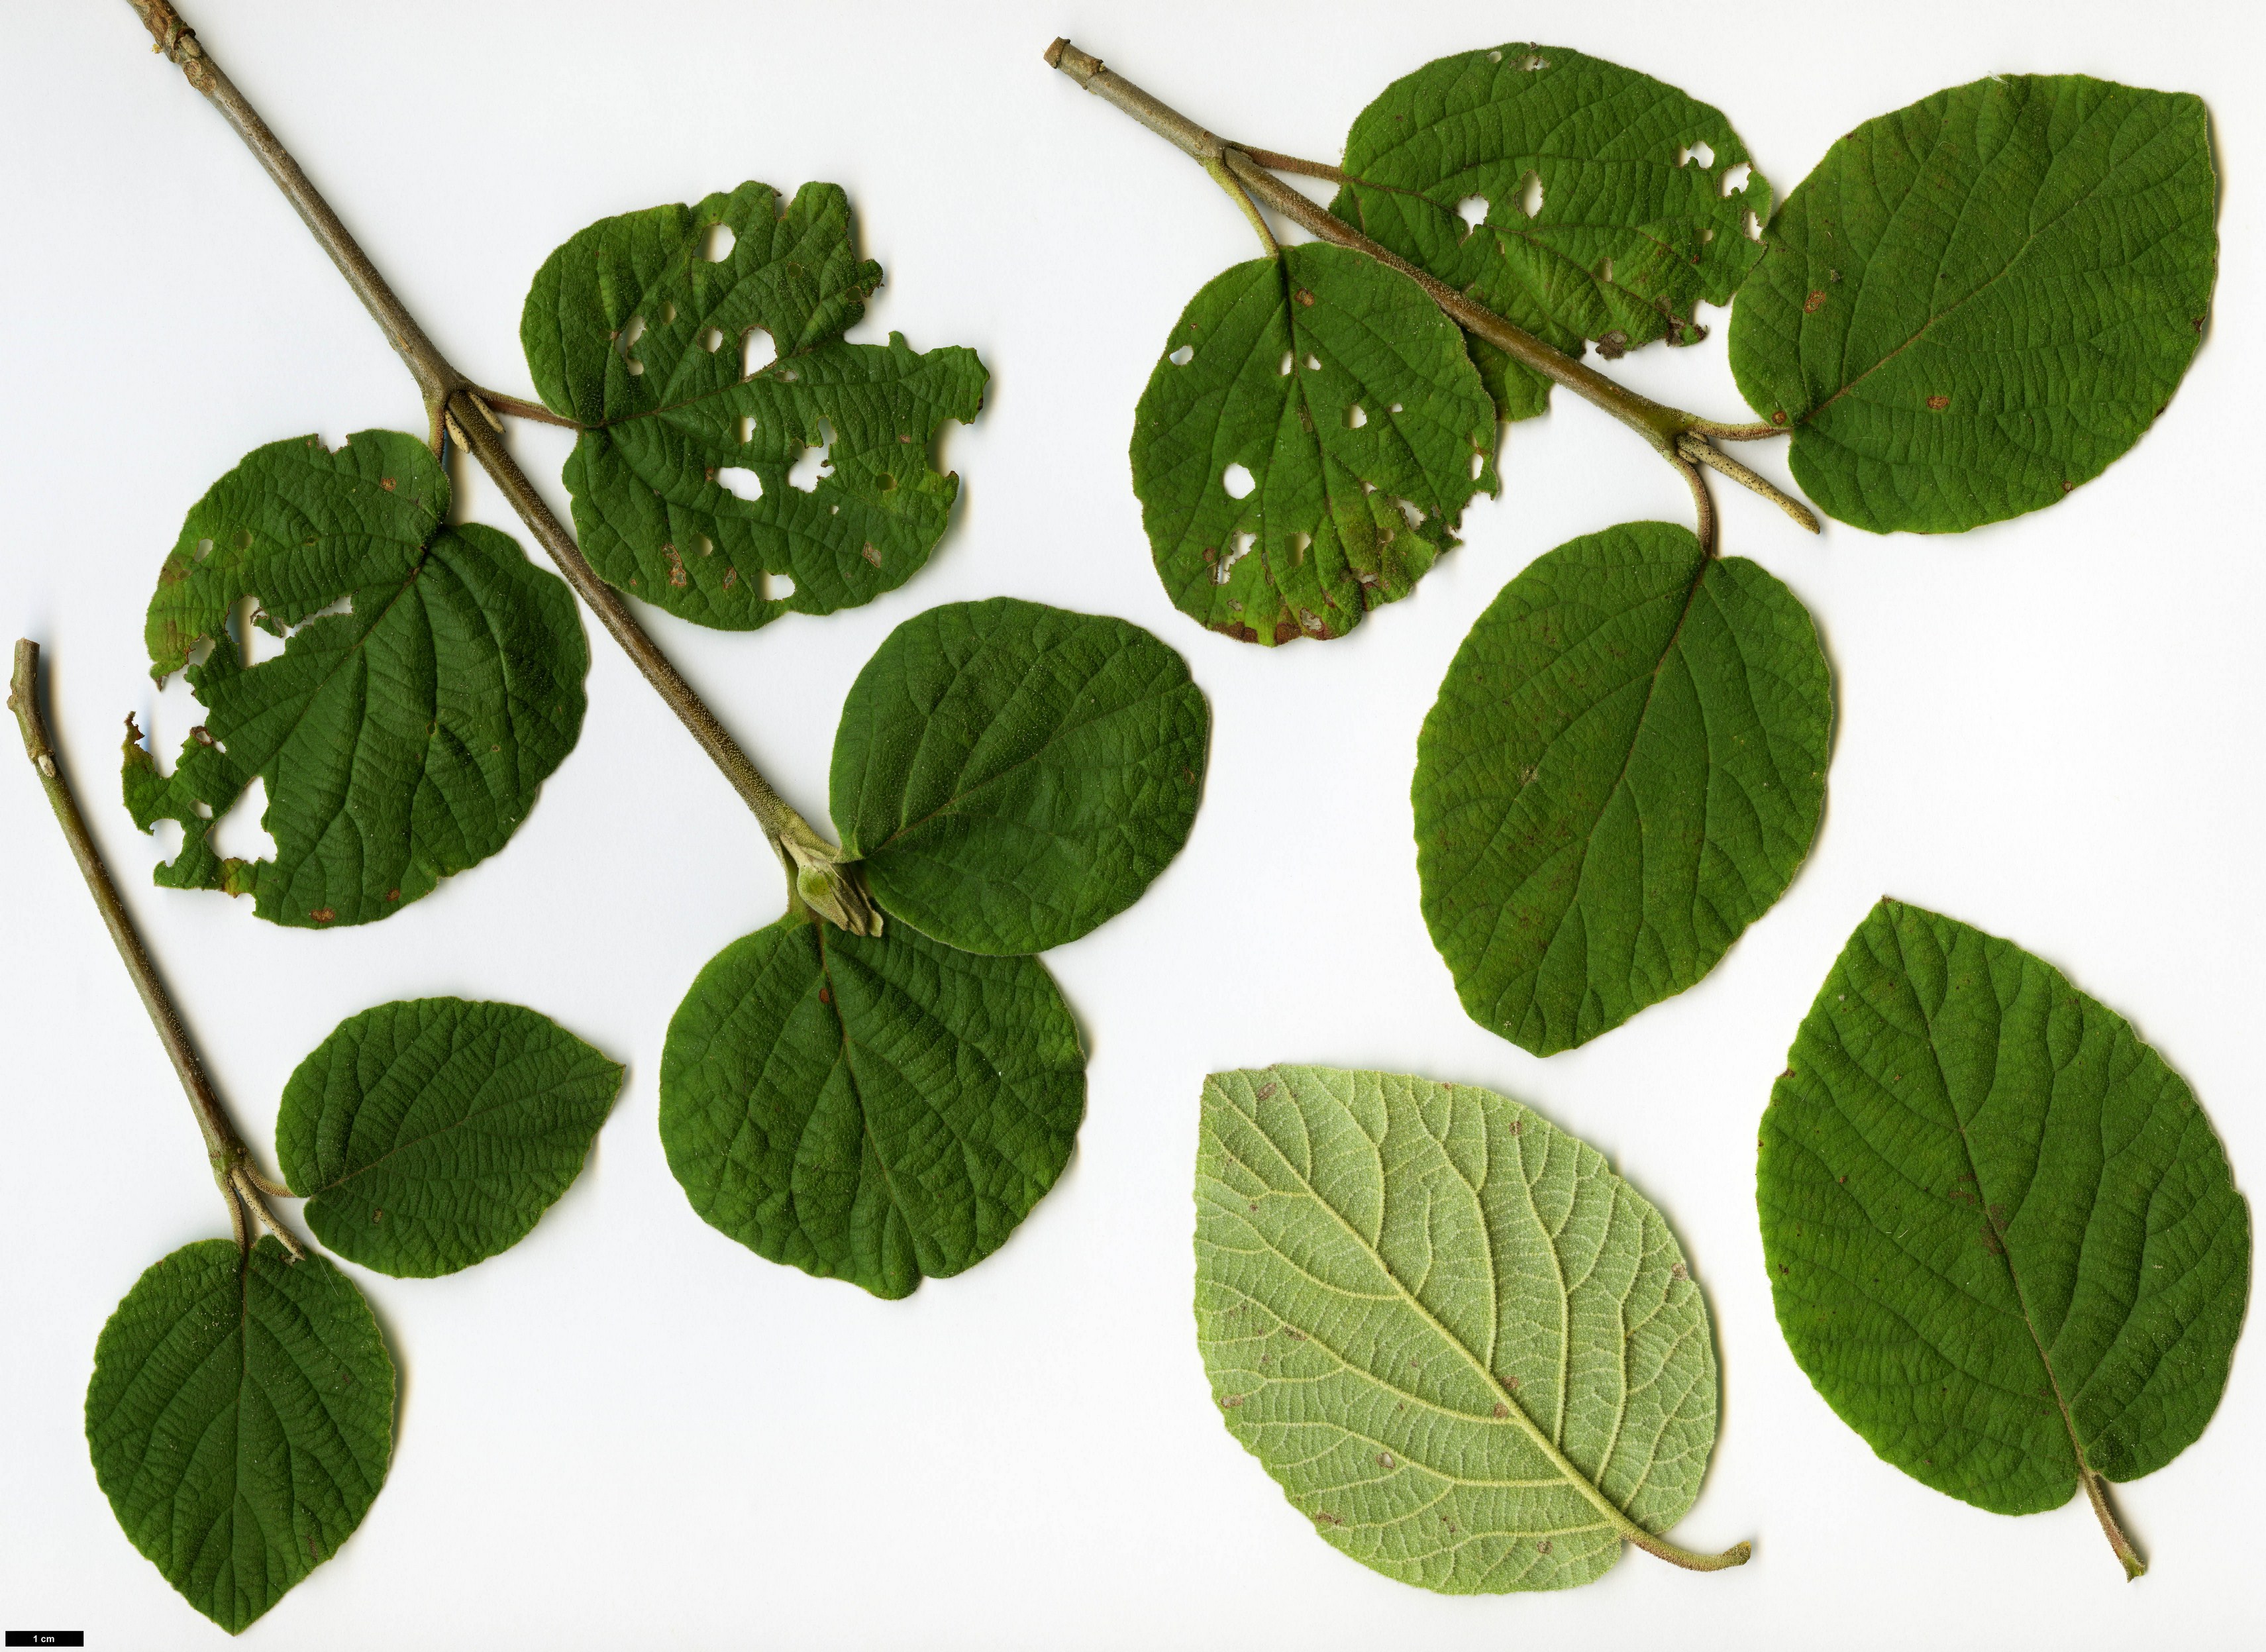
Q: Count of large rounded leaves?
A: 12